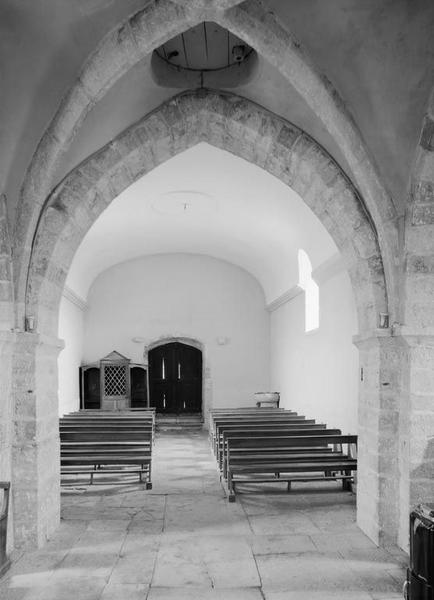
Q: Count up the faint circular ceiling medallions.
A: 1